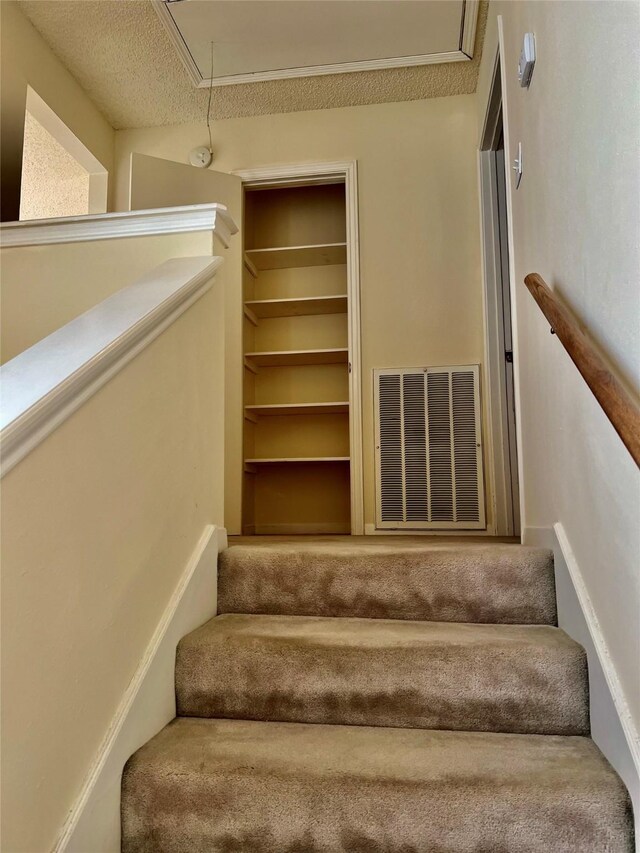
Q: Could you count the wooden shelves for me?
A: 5